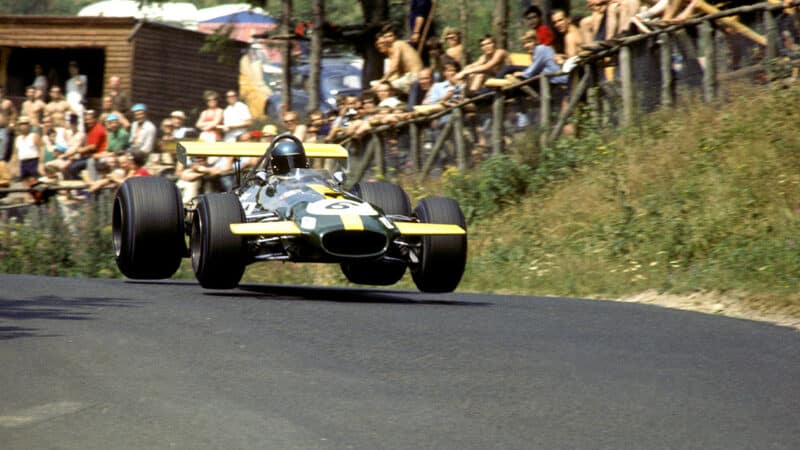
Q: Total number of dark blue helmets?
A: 1